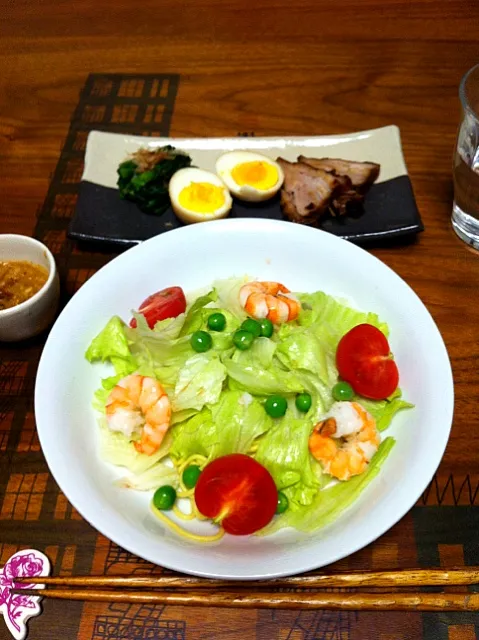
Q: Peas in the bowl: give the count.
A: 11